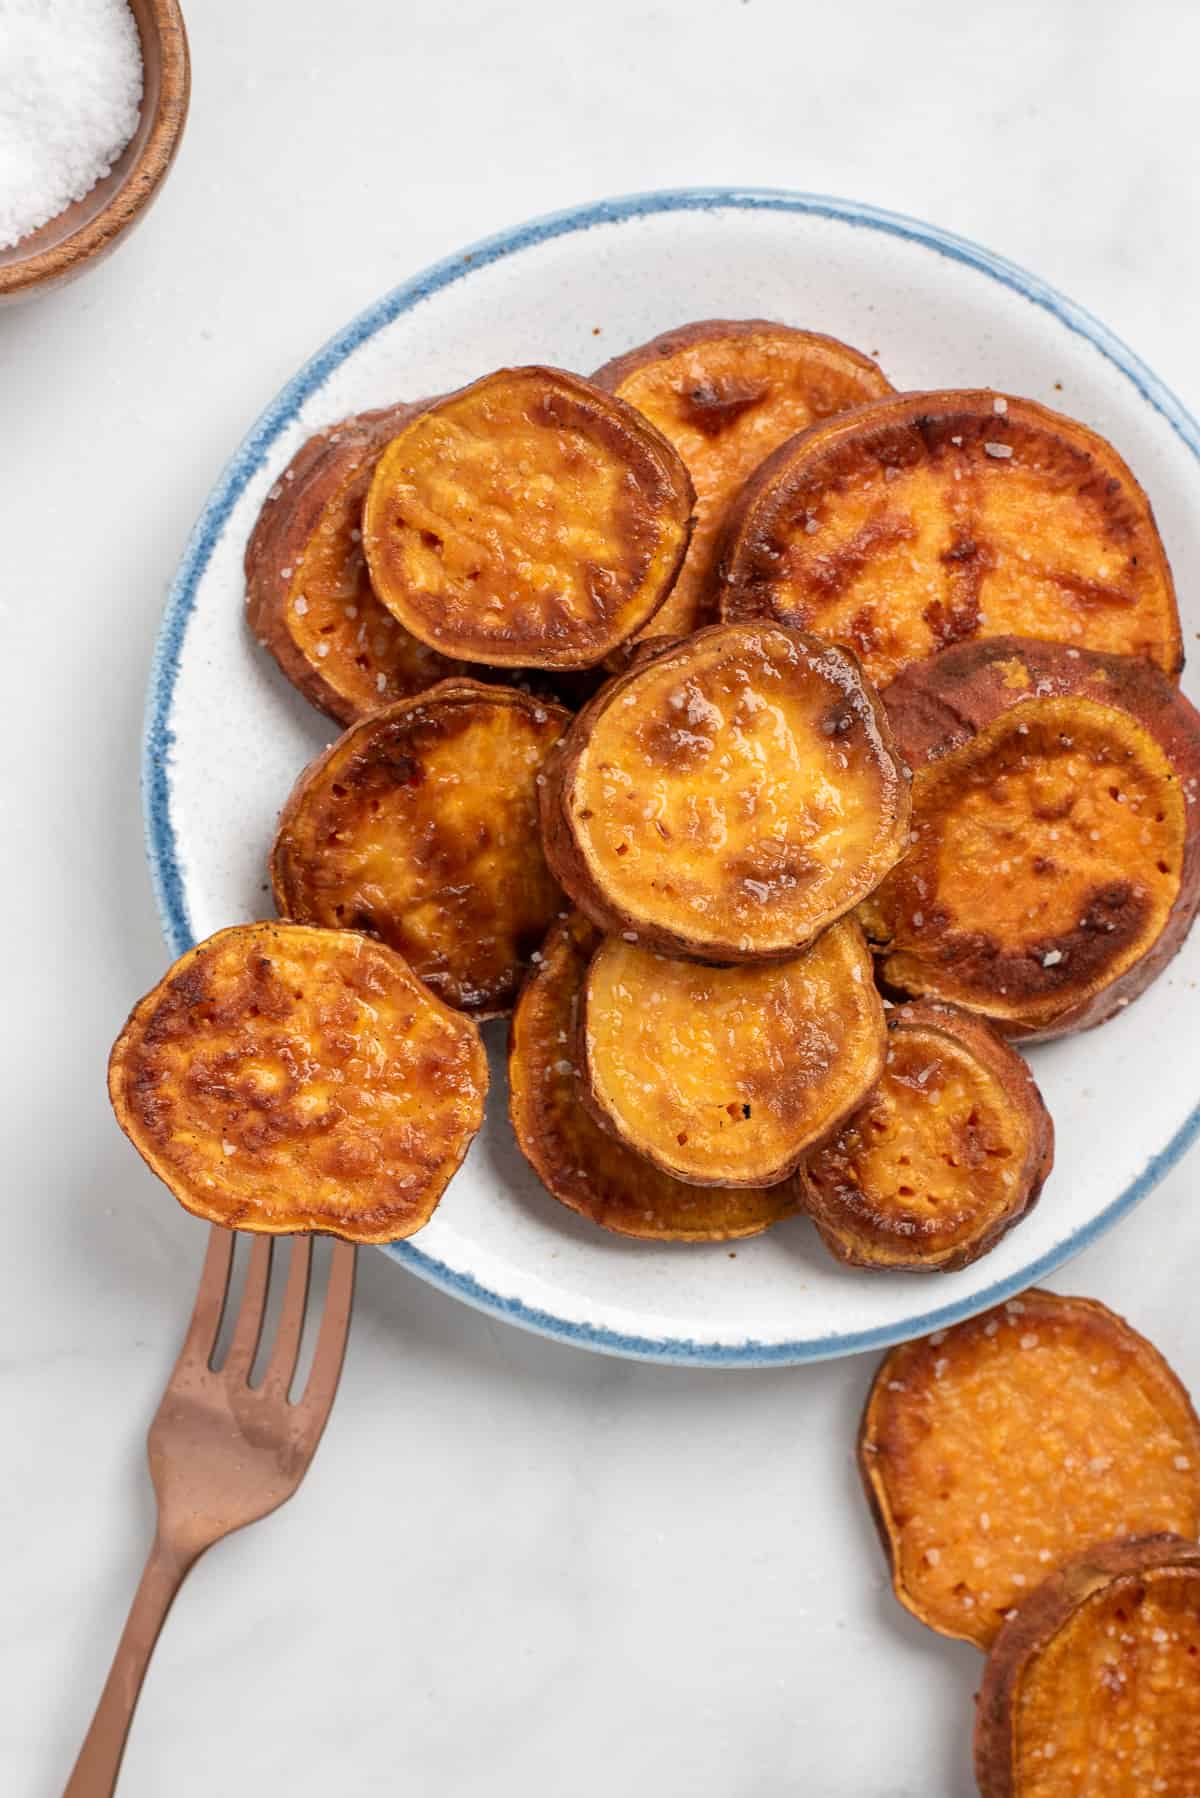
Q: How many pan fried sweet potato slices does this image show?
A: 13